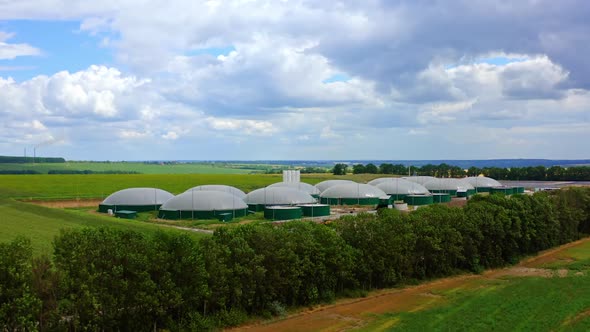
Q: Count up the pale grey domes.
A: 12